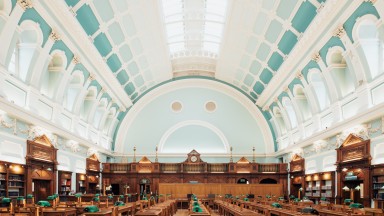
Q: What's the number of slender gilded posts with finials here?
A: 4